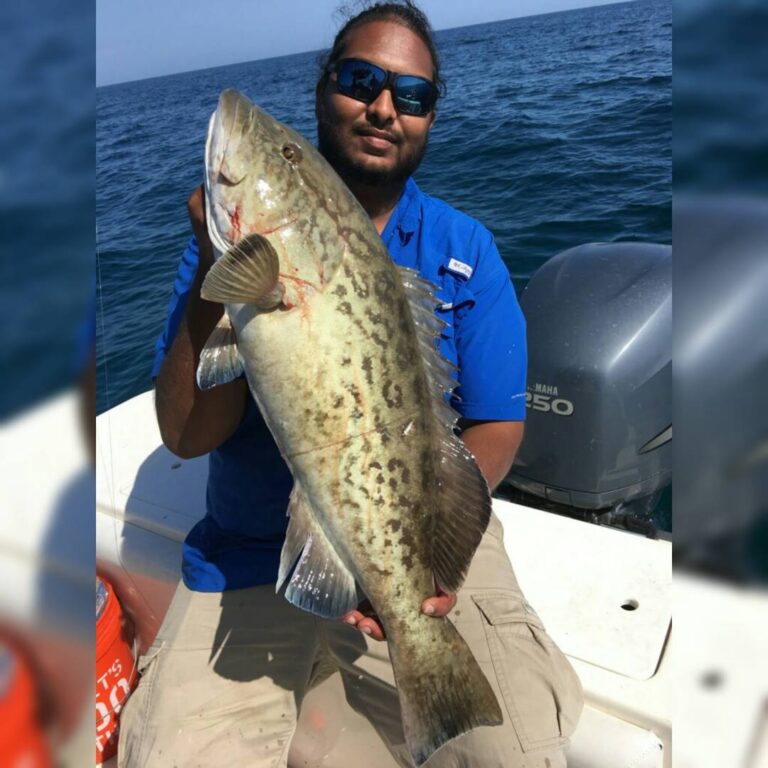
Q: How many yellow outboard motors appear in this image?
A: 0